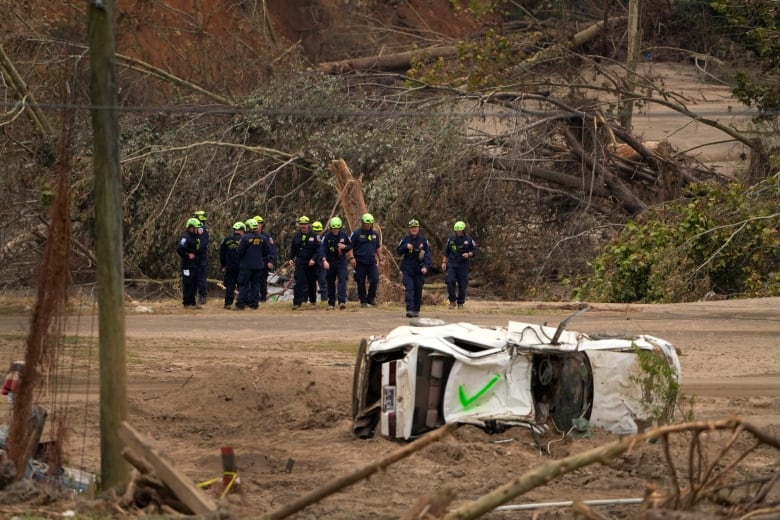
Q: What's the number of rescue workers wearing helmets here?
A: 11